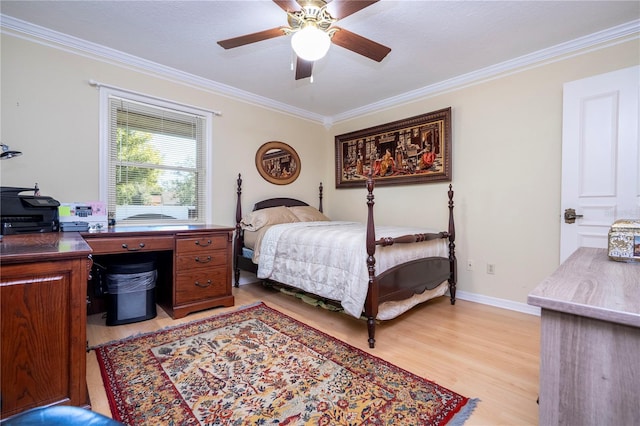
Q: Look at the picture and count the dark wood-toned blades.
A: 5